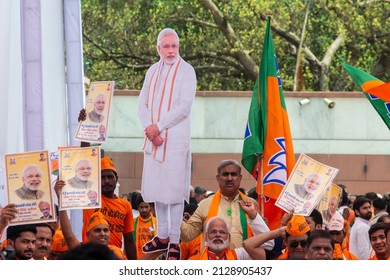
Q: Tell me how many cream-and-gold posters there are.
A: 5